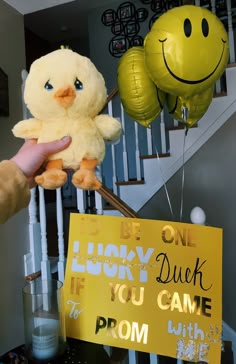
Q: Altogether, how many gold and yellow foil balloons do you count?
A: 3